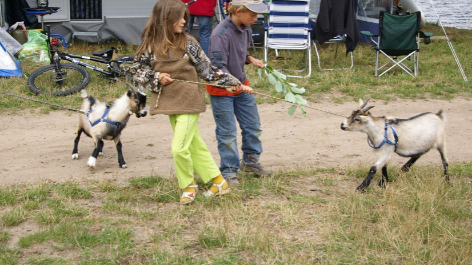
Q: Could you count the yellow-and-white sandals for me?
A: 2